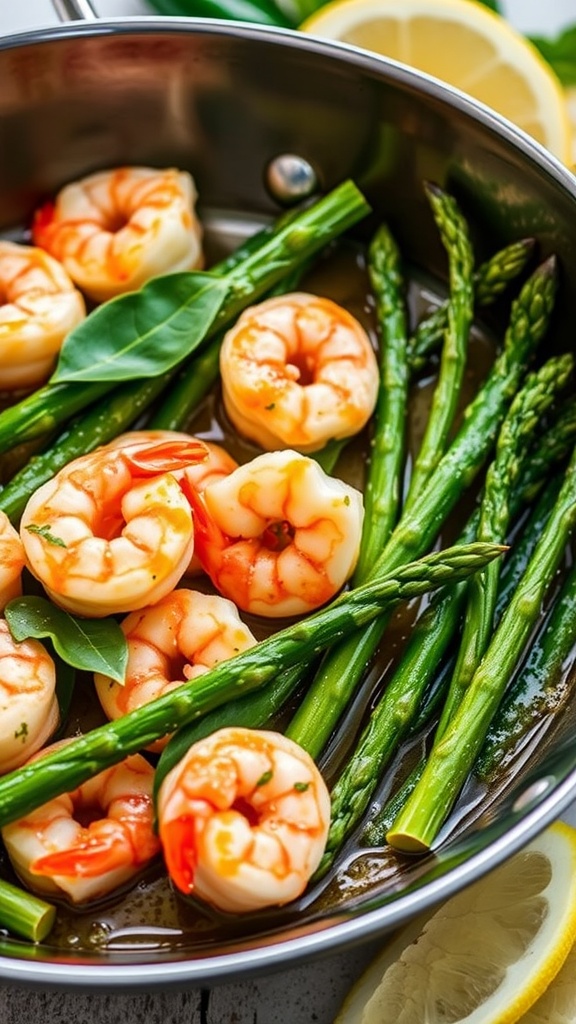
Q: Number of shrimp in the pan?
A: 11